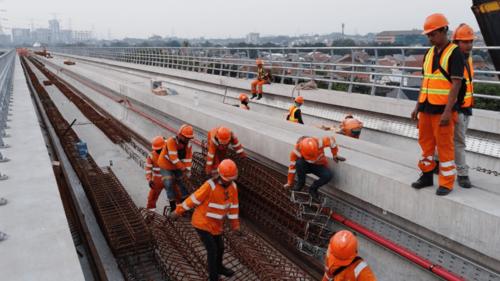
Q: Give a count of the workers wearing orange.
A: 12